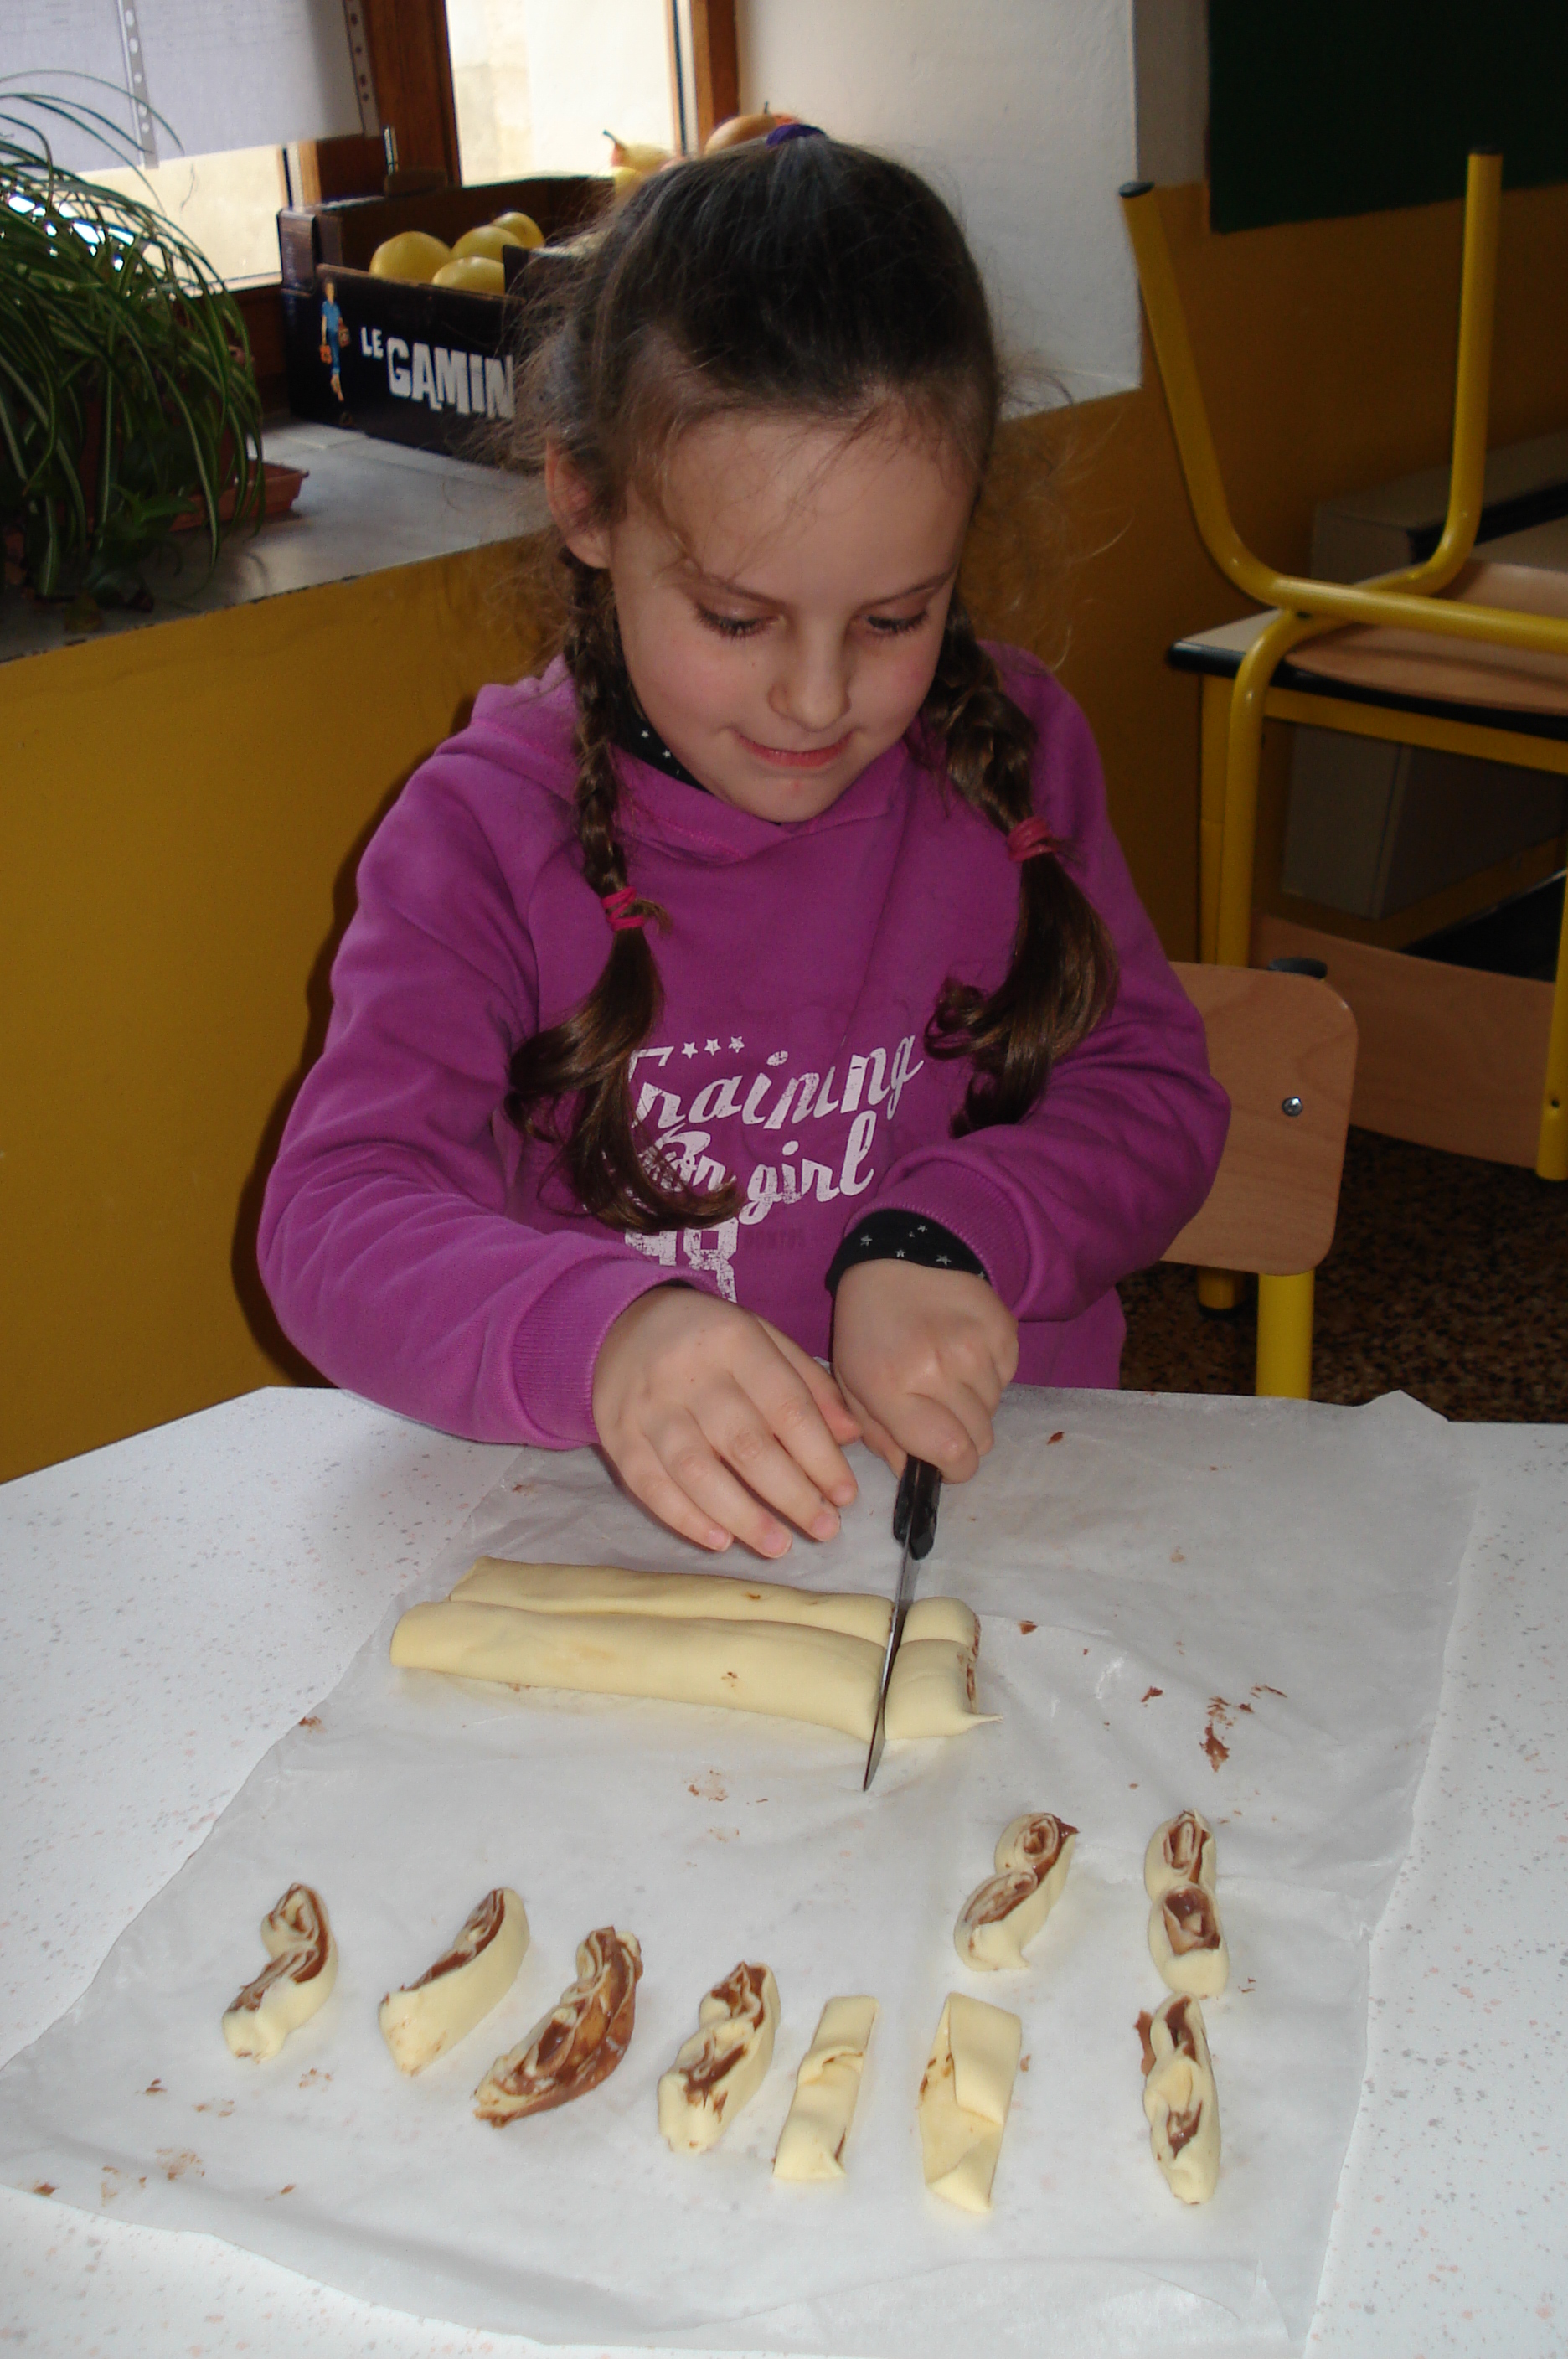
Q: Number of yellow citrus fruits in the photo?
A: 4